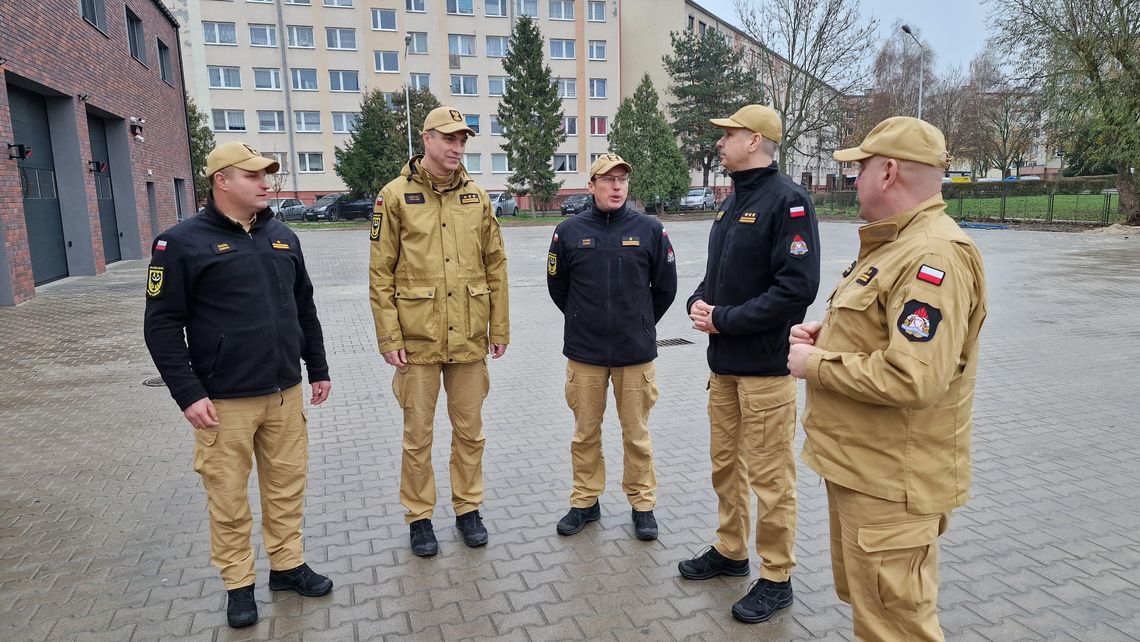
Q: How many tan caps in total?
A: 5